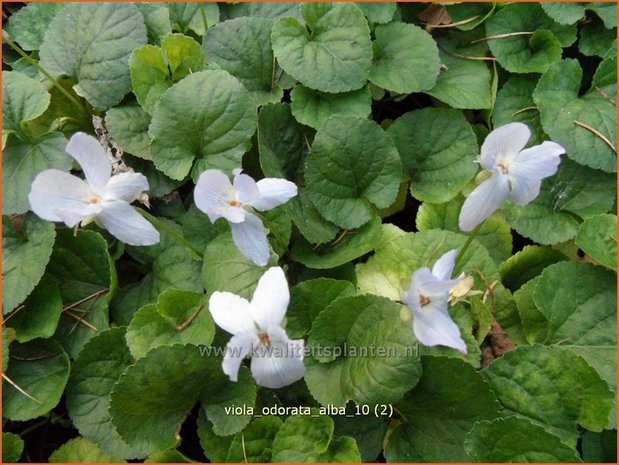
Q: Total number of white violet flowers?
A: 5